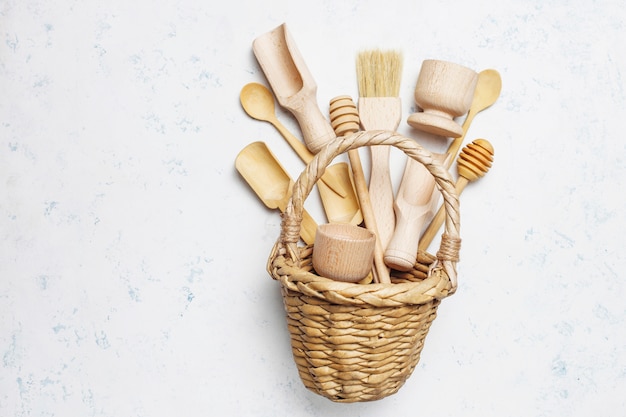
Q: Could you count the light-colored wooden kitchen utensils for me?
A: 11